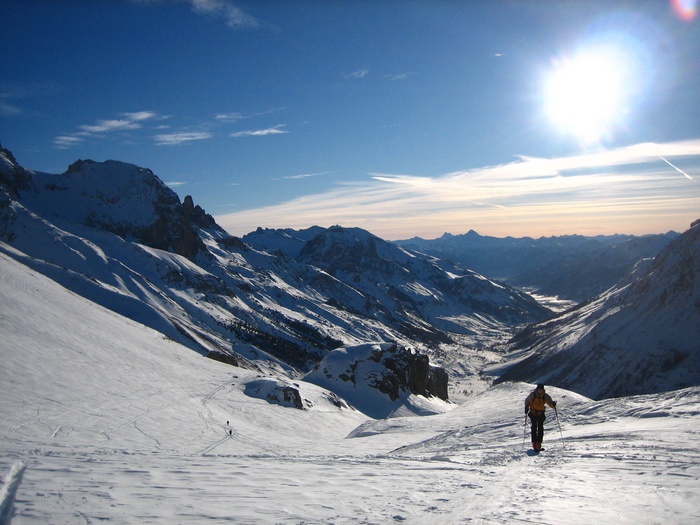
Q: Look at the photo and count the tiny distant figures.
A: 2